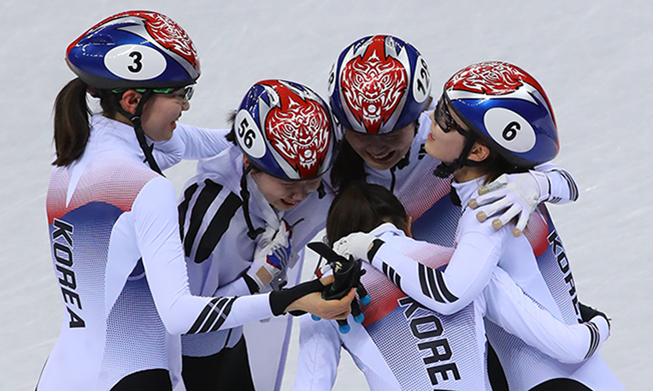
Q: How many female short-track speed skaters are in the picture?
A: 5